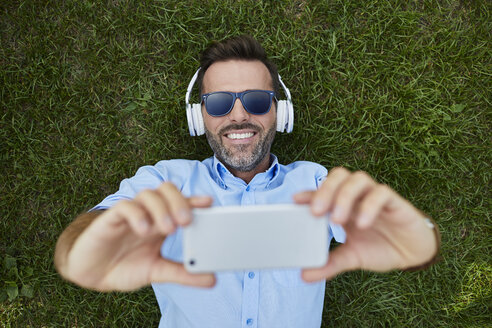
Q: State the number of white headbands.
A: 1